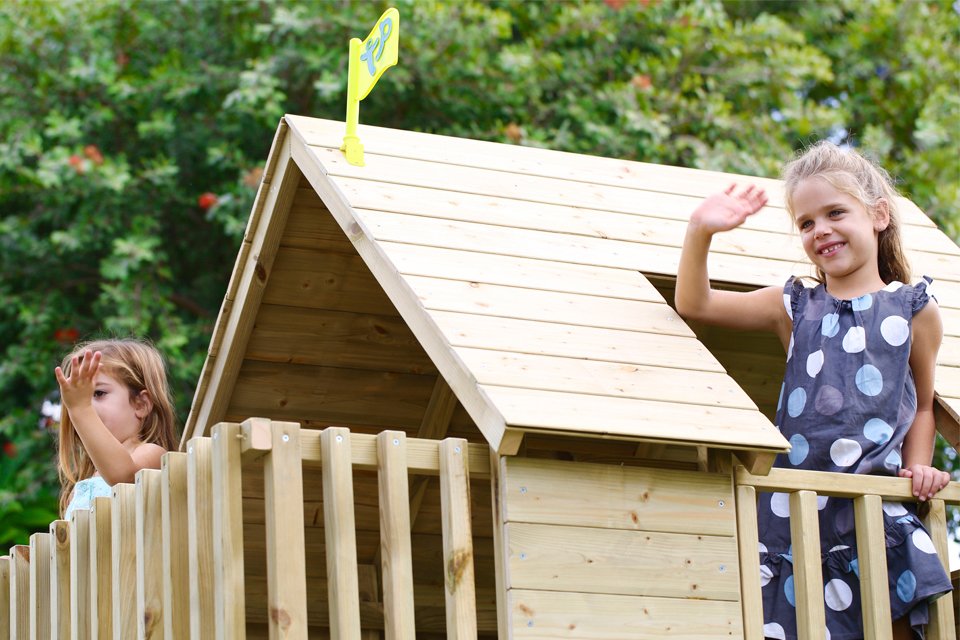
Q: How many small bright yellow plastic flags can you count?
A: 1